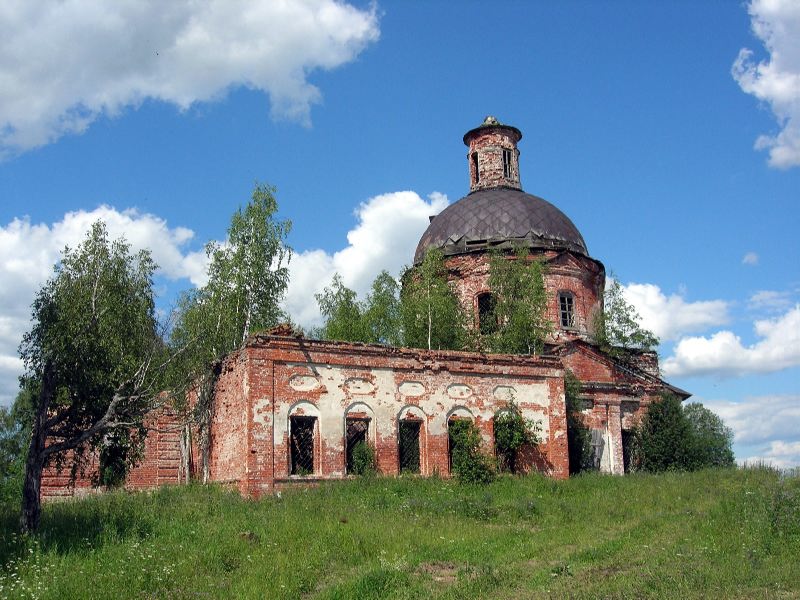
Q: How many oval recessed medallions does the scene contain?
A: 5